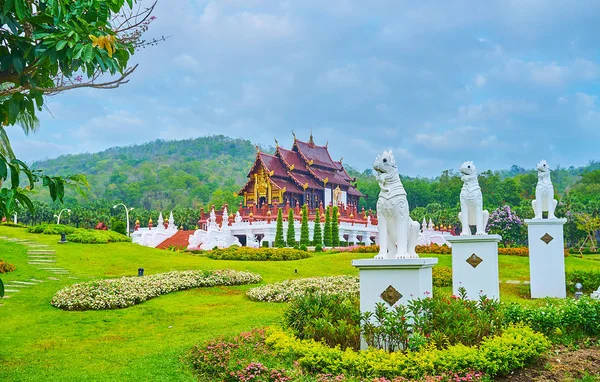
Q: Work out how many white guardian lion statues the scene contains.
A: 3